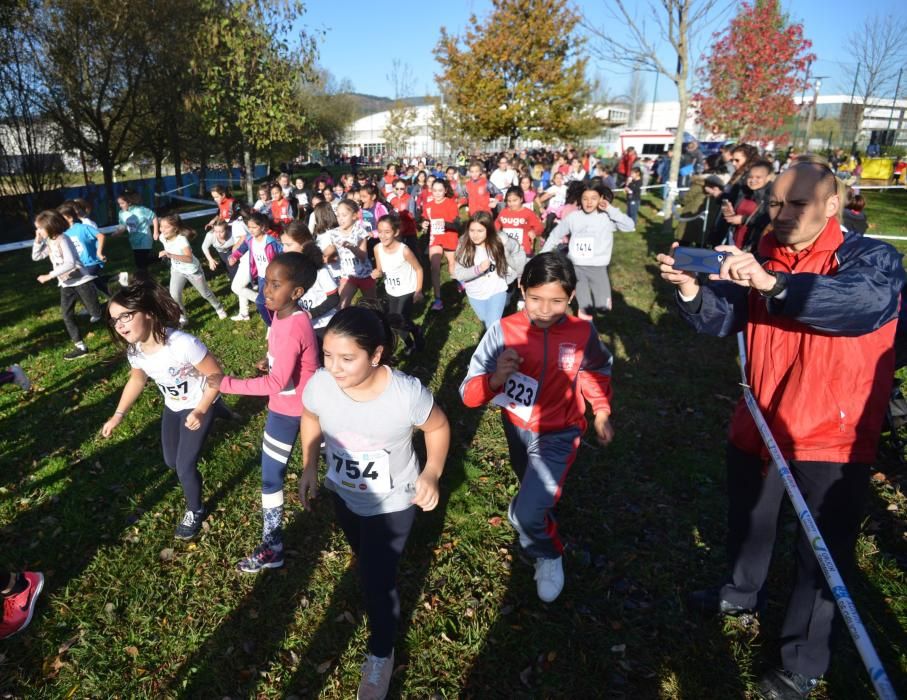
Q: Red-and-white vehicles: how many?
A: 1